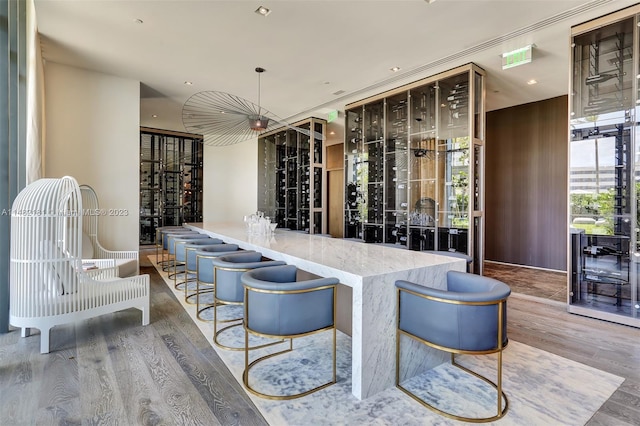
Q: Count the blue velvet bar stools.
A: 9